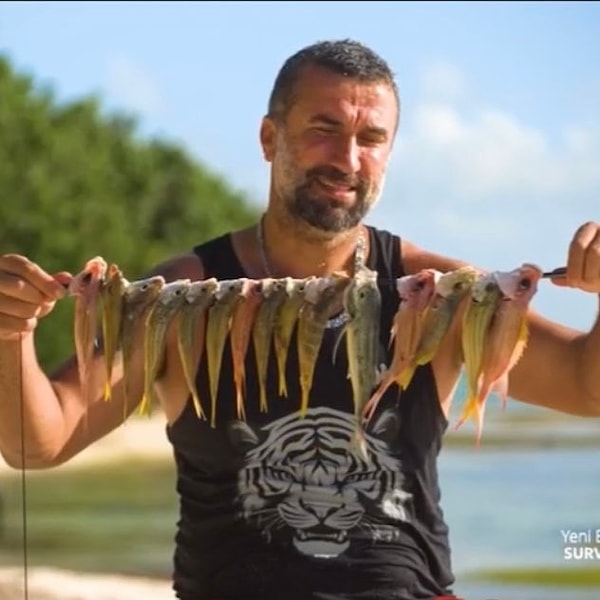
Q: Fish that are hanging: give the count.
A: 15